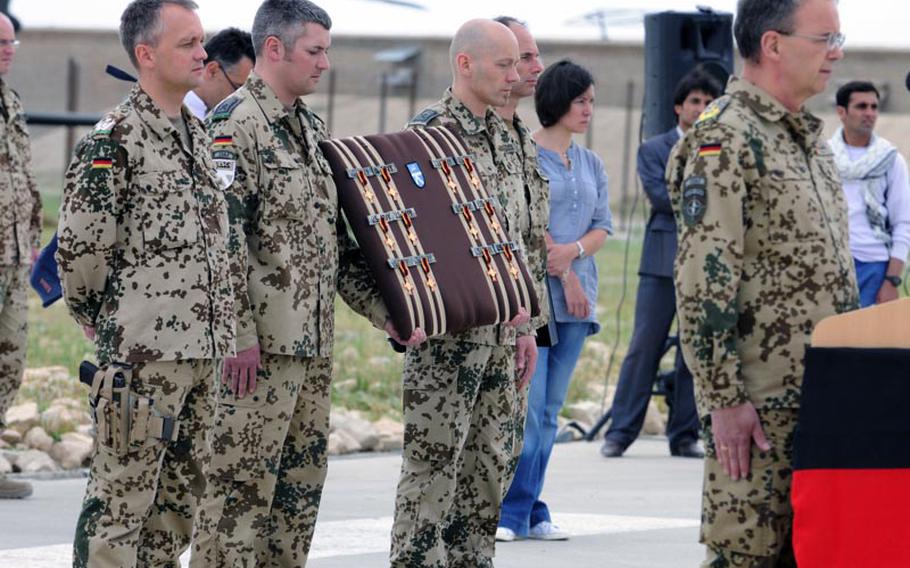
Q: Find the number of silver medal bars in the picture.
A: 12